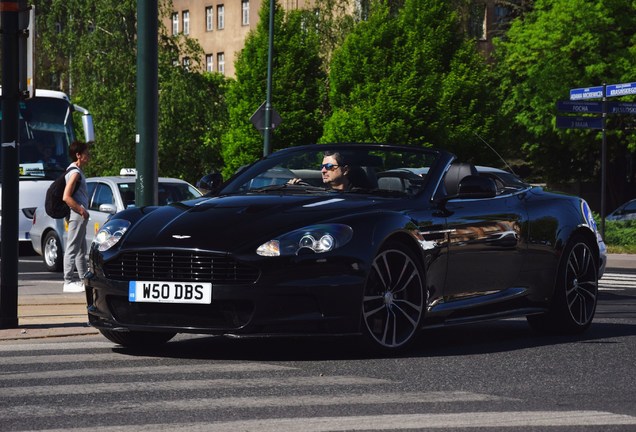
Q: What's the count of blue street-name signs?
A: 5